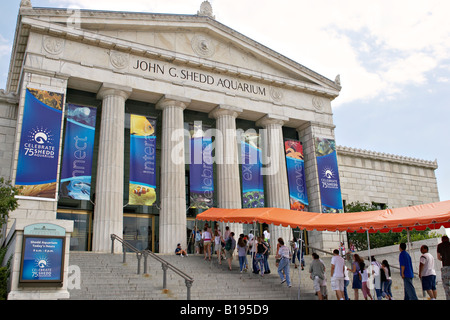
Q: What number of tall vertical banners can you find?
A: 7